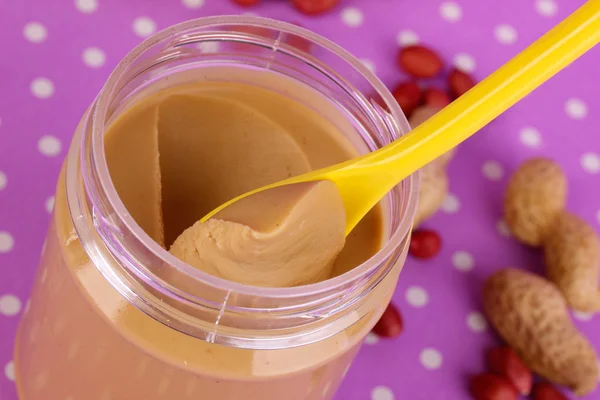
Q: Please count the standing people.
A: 0